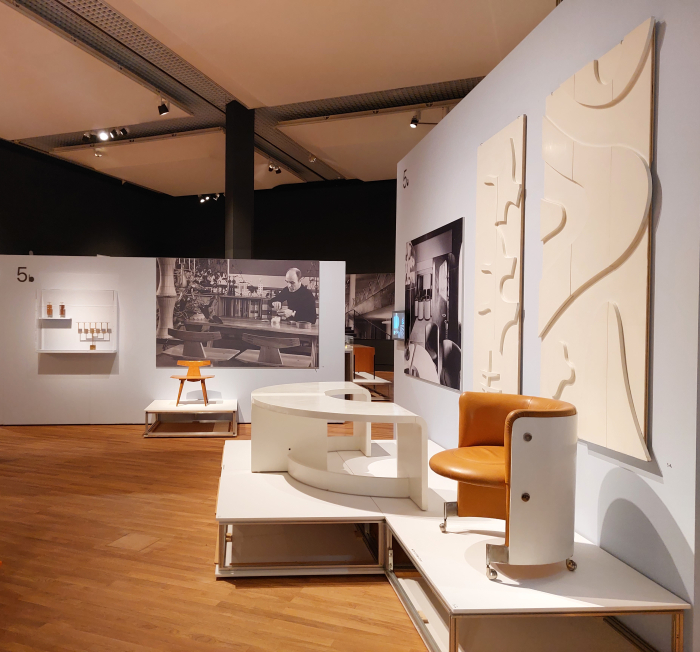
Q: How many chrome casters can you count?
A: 3